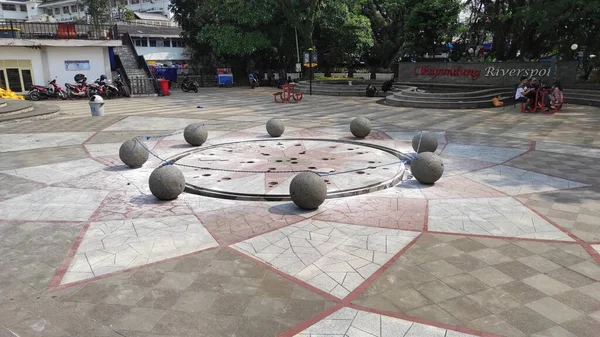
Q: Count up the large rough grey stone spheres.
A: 8